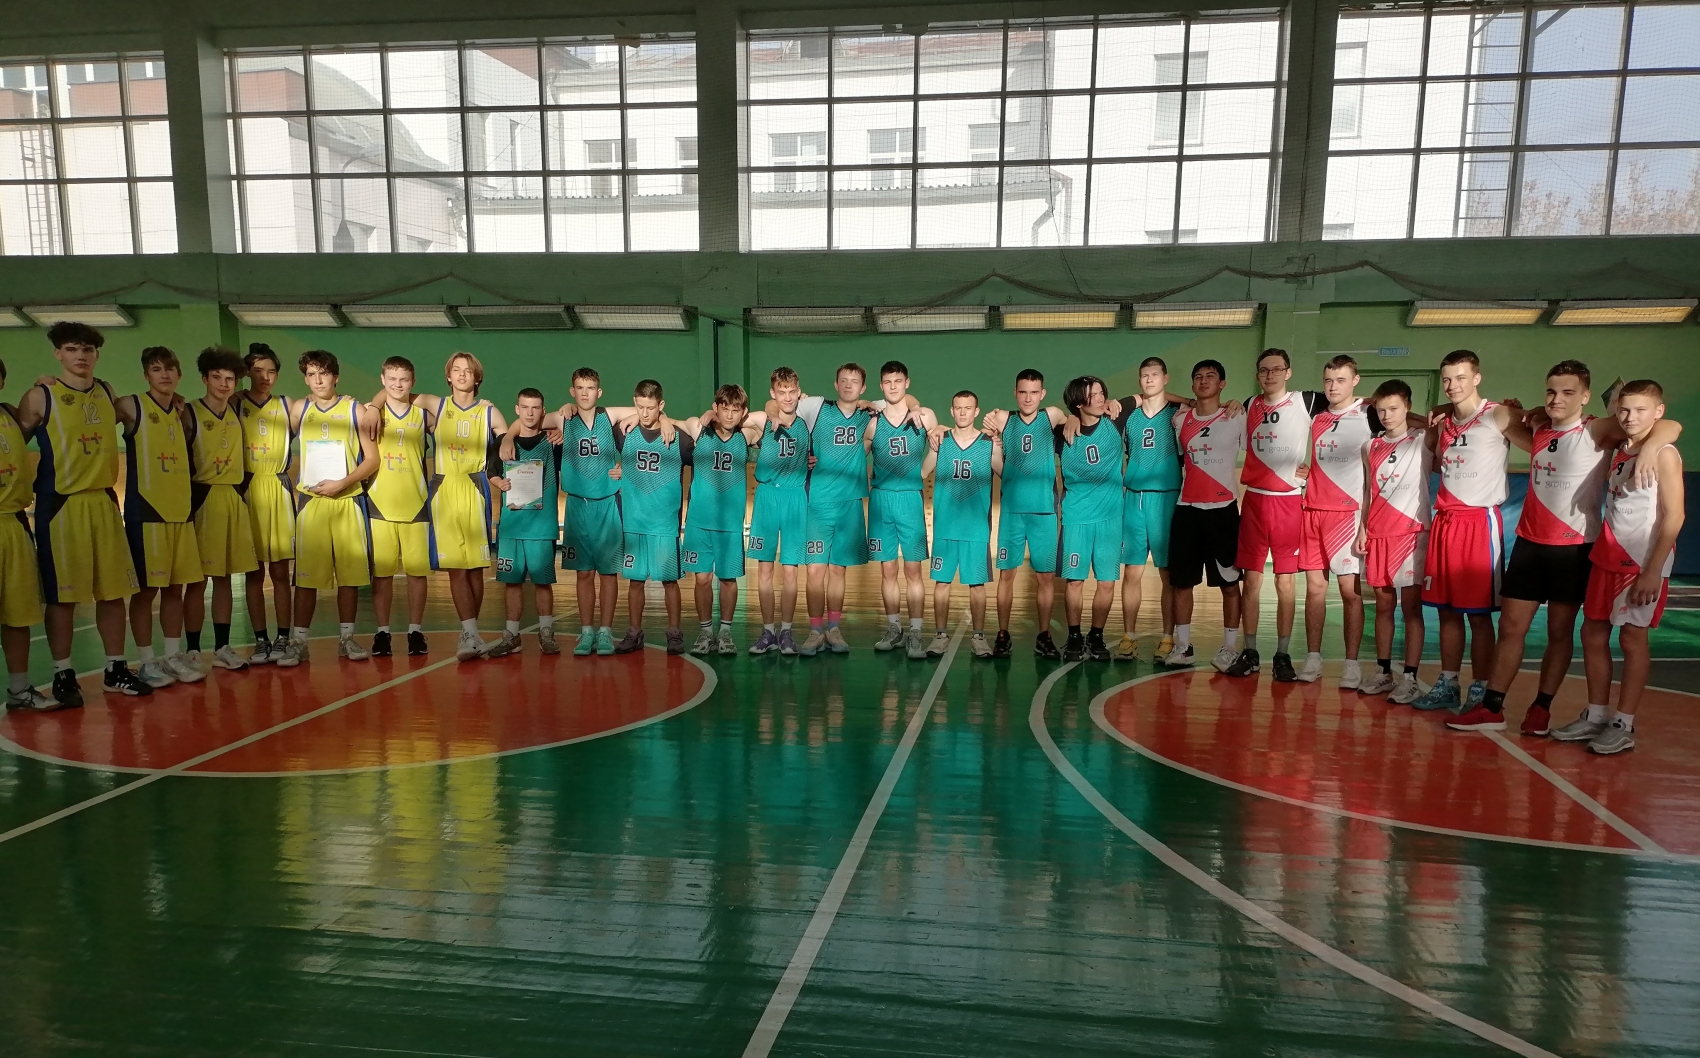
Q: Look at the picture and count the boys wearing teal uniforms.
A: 11